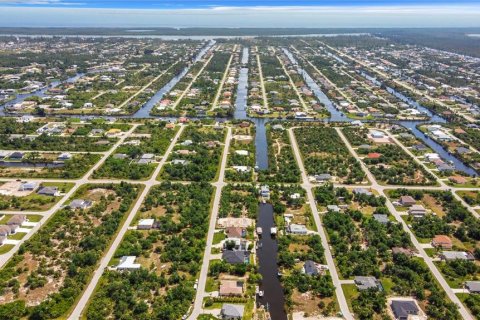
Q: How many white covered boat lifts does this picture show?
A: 2